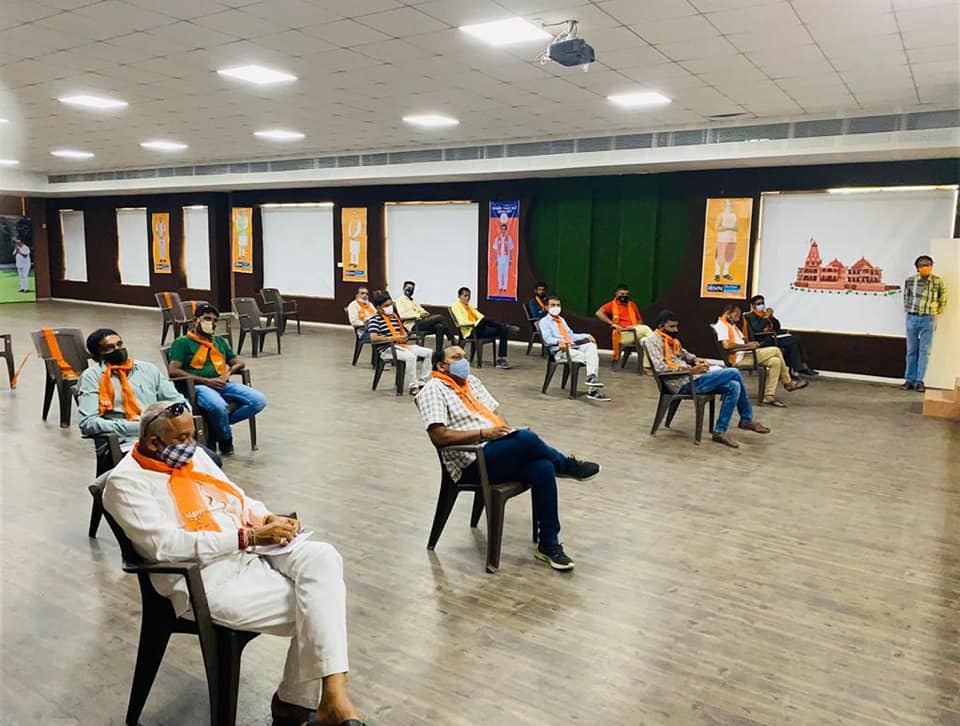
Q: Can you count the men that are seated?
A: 14